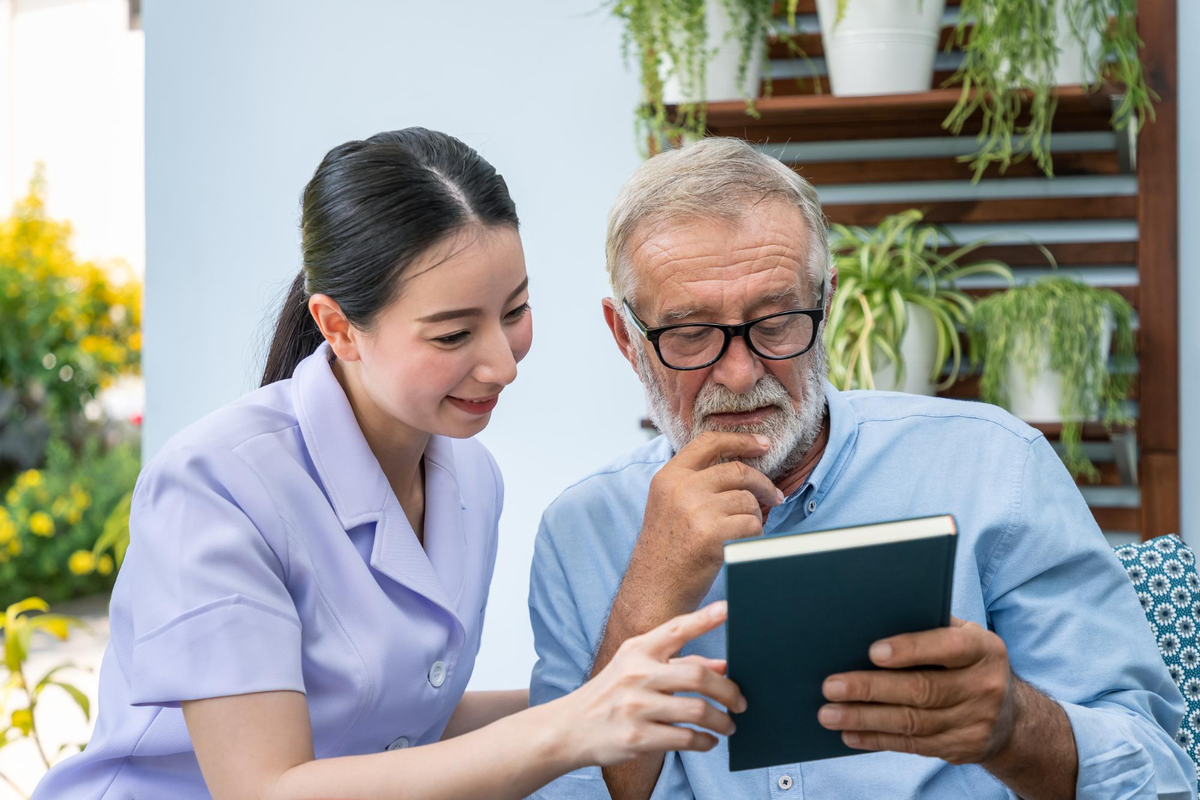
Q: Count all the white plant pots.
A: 5